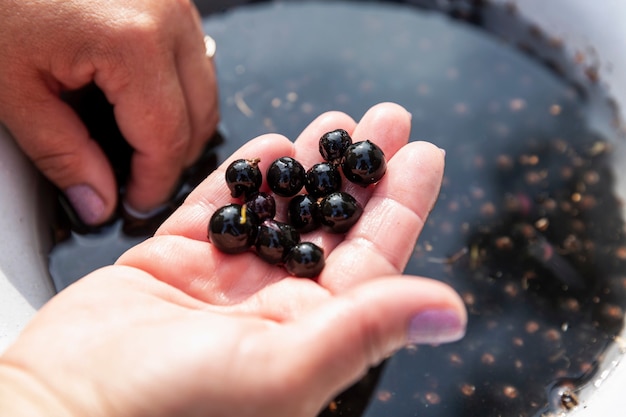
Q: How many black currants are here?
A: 11